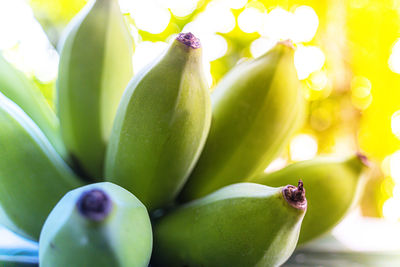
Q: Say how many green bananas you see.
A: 8